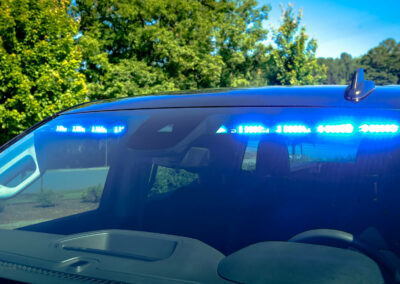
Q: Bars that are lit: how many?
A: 8